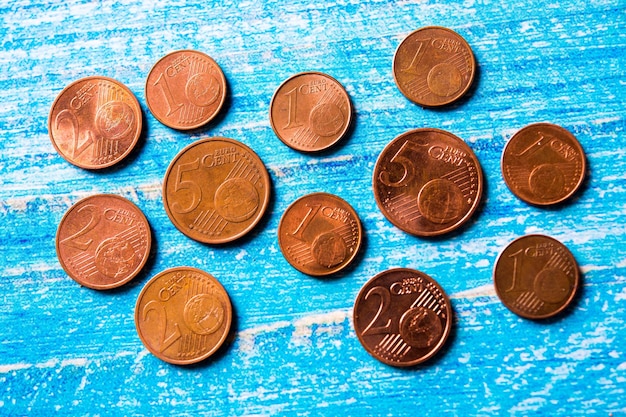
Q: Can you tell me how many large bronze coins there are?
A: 2